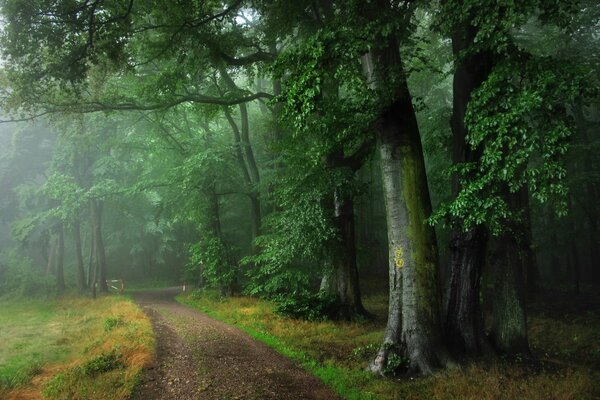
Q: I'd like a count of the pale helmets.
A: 0